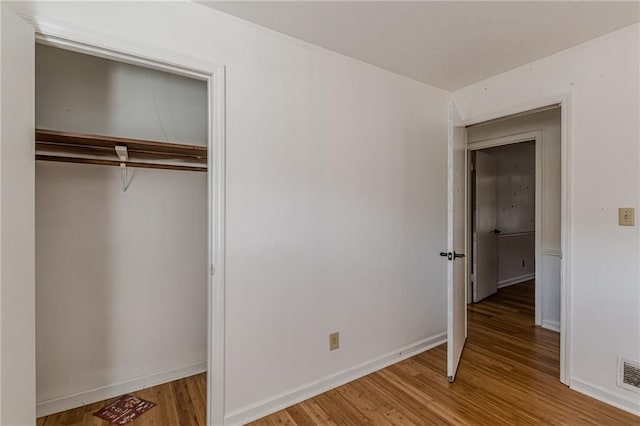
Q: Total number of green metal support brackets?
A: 0